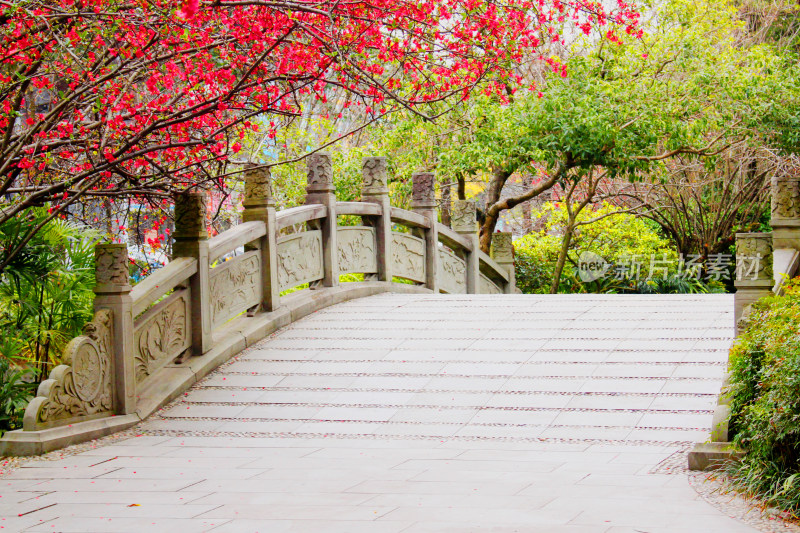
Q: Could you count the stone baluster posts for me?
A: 10